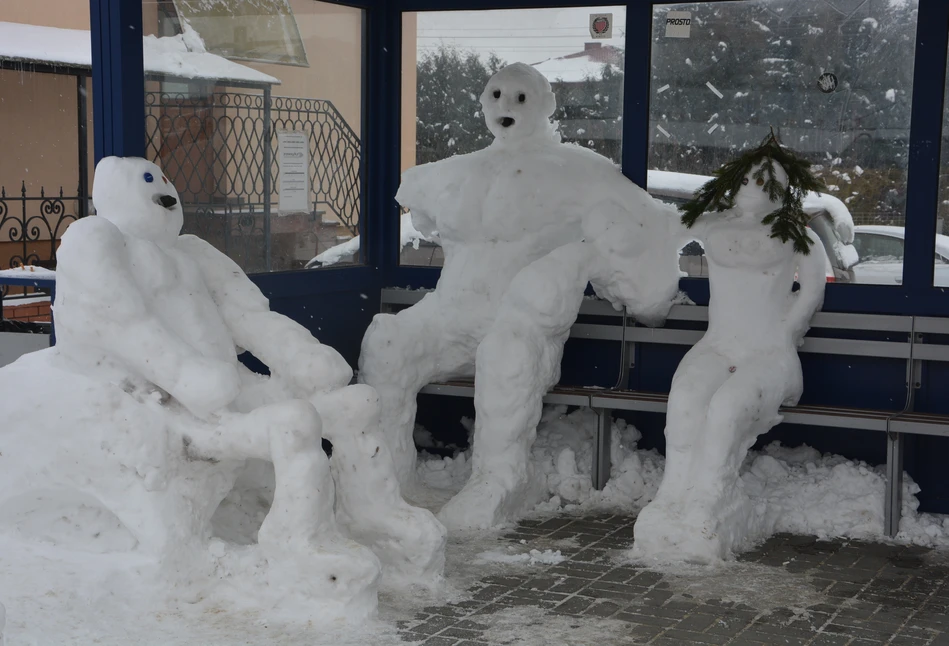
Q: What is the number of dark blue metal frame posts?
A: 4